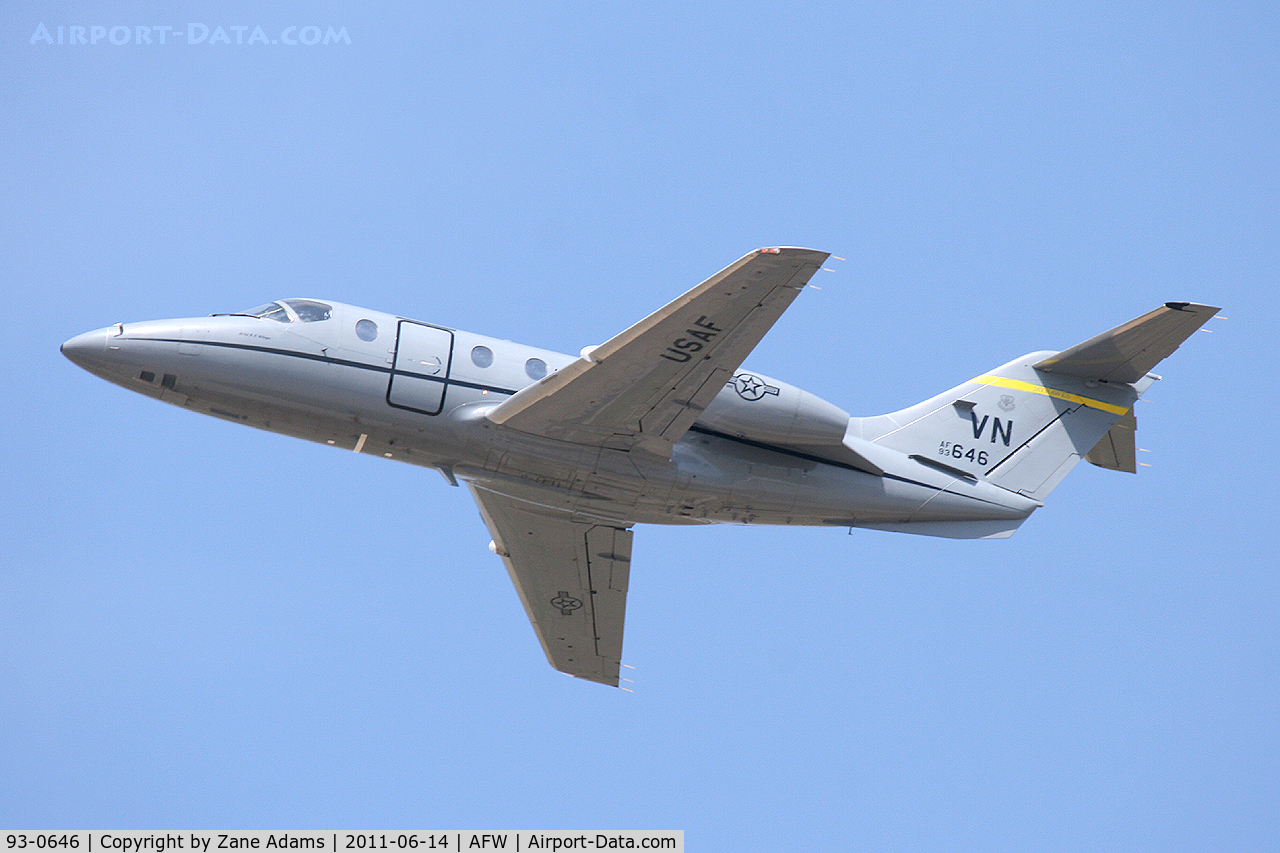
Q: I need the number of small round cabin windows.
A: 3